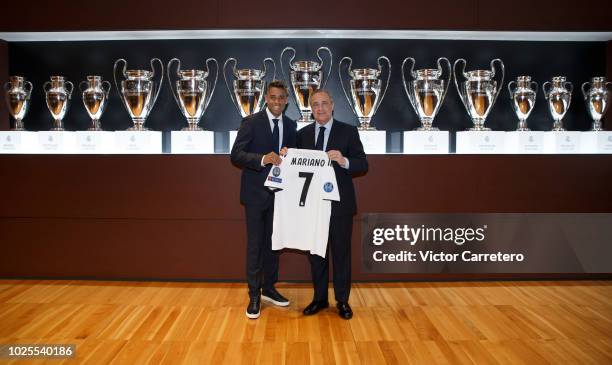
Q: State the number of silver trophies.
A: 13